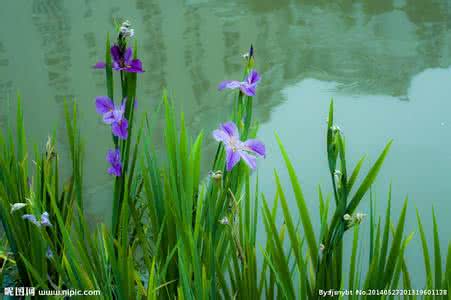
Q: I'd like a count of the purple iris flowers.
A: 5